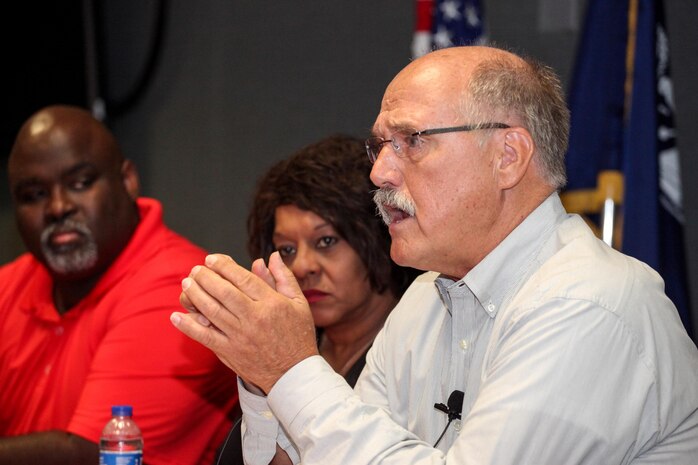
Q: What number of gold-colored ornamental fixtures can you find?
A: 1